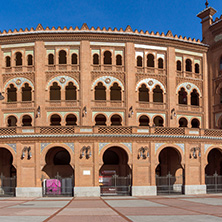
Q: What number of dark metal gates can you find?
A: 5